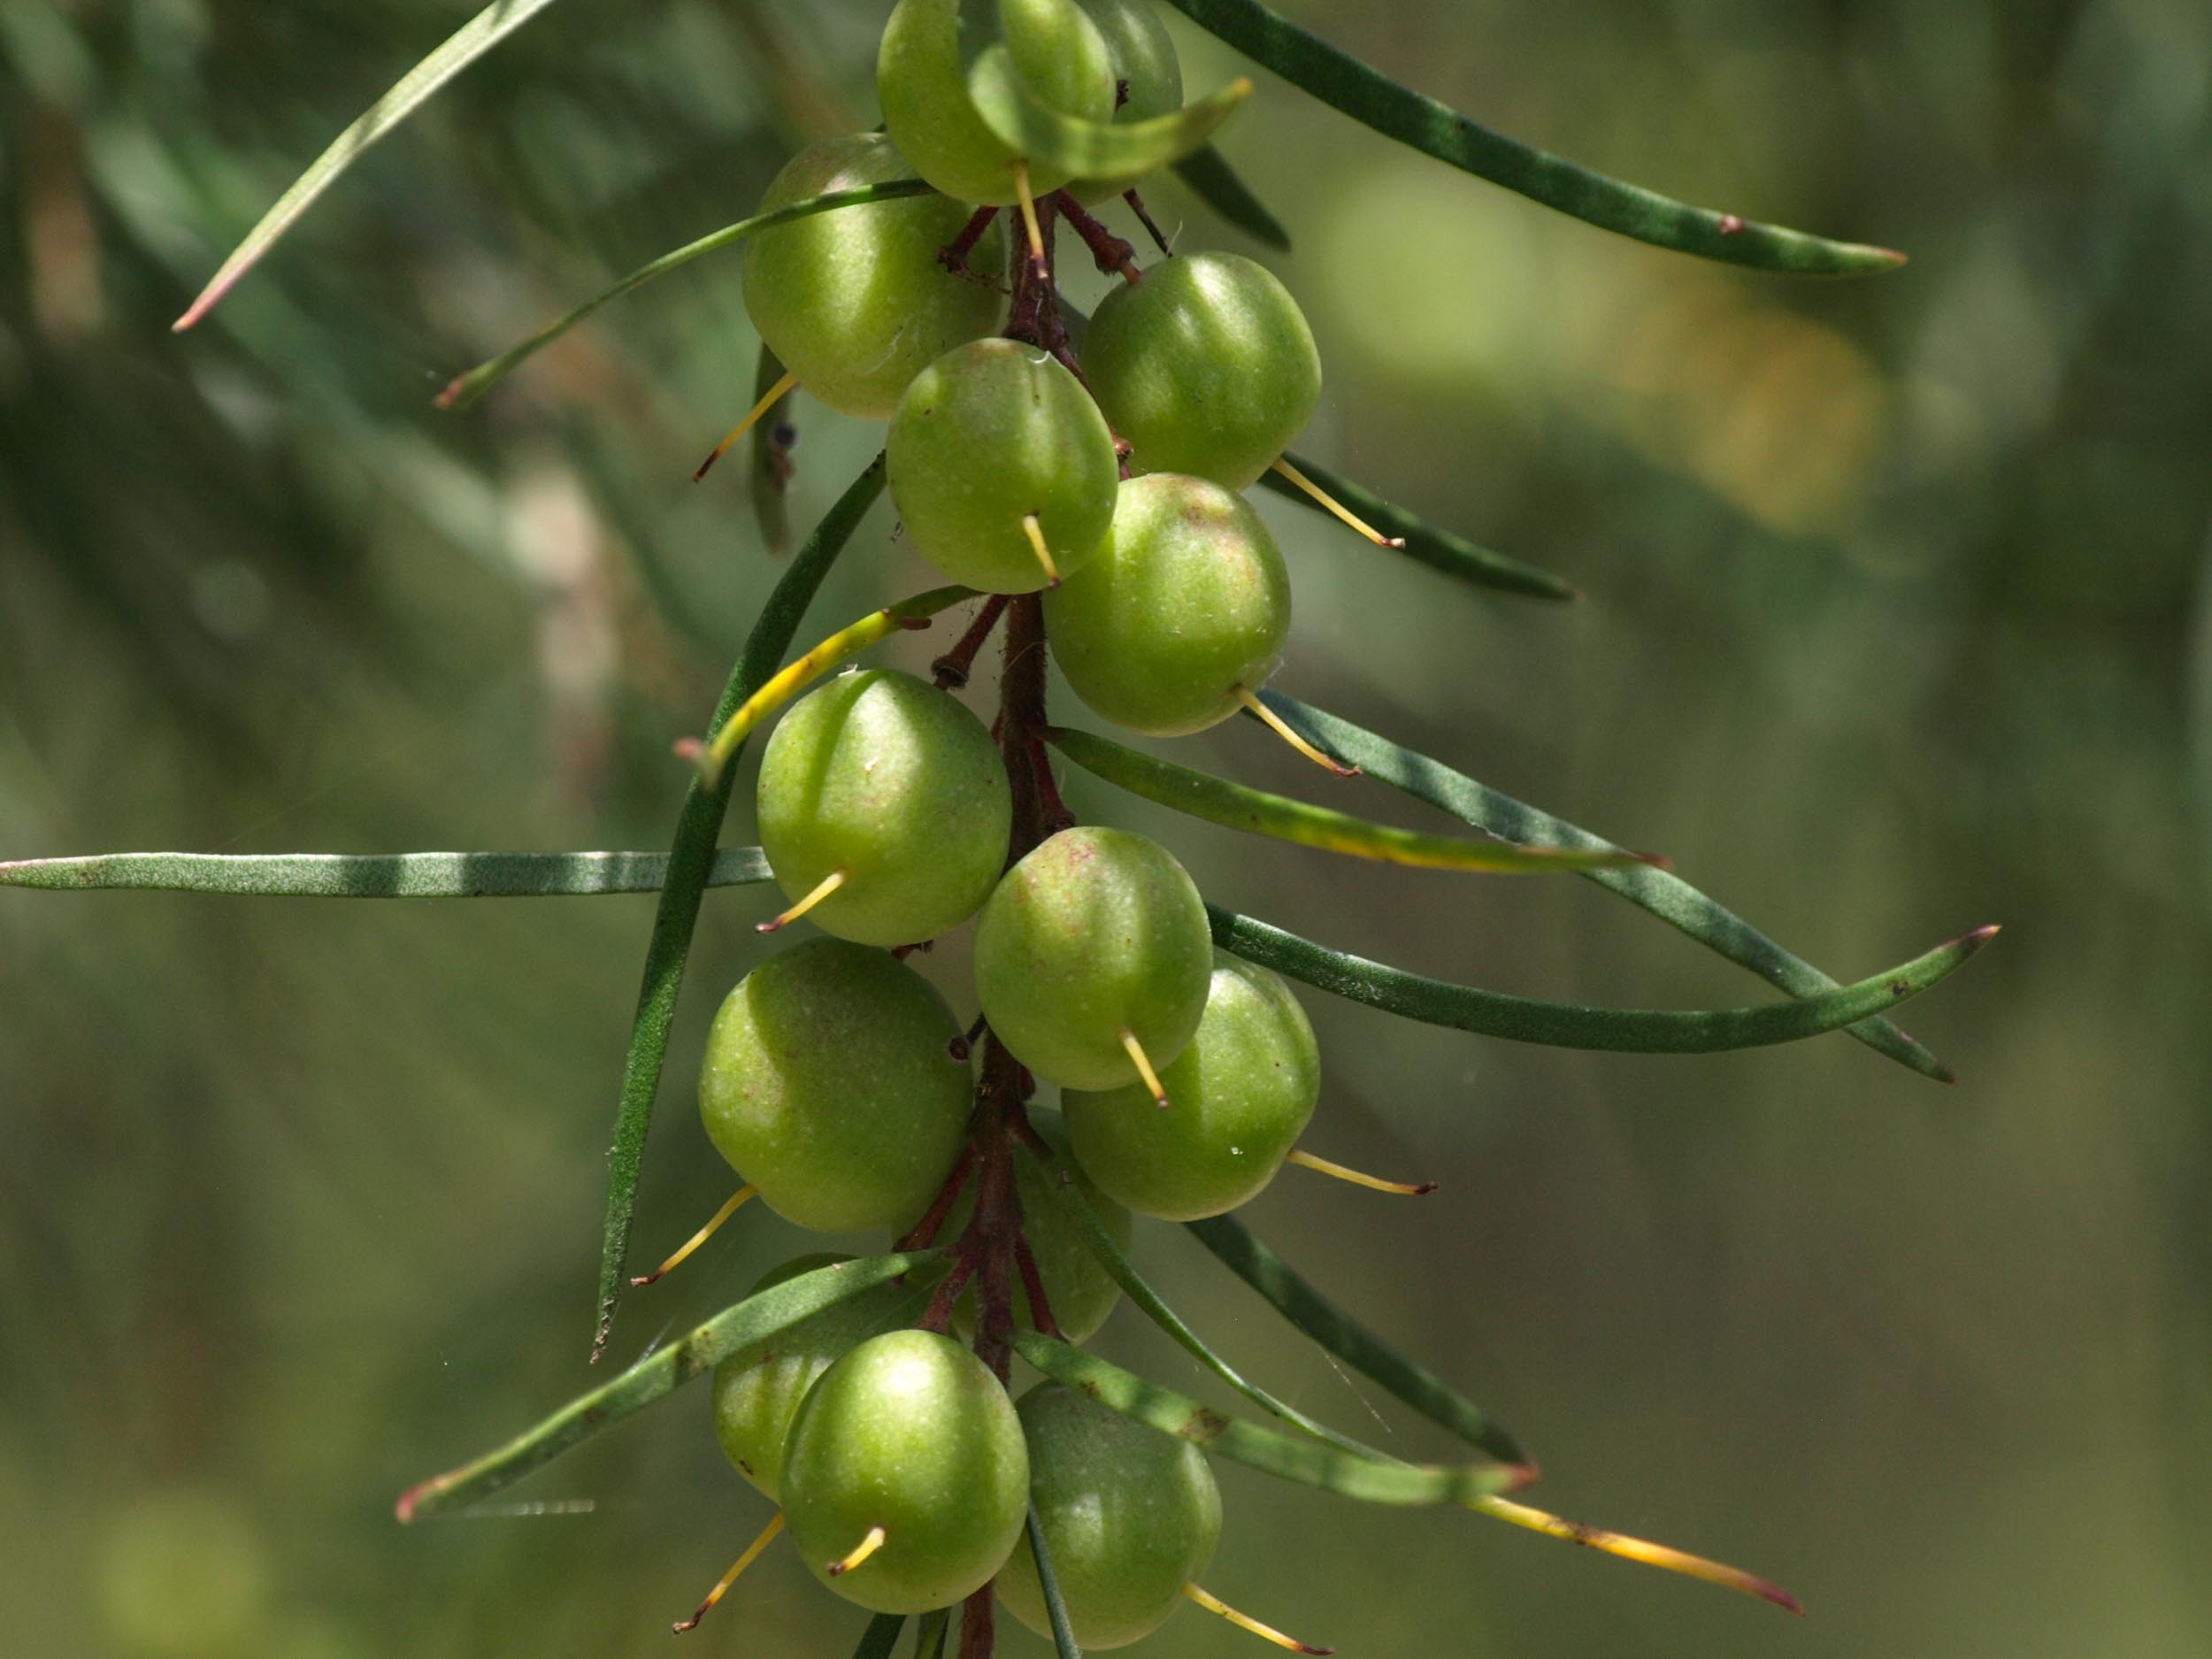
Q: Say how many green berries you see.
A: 14